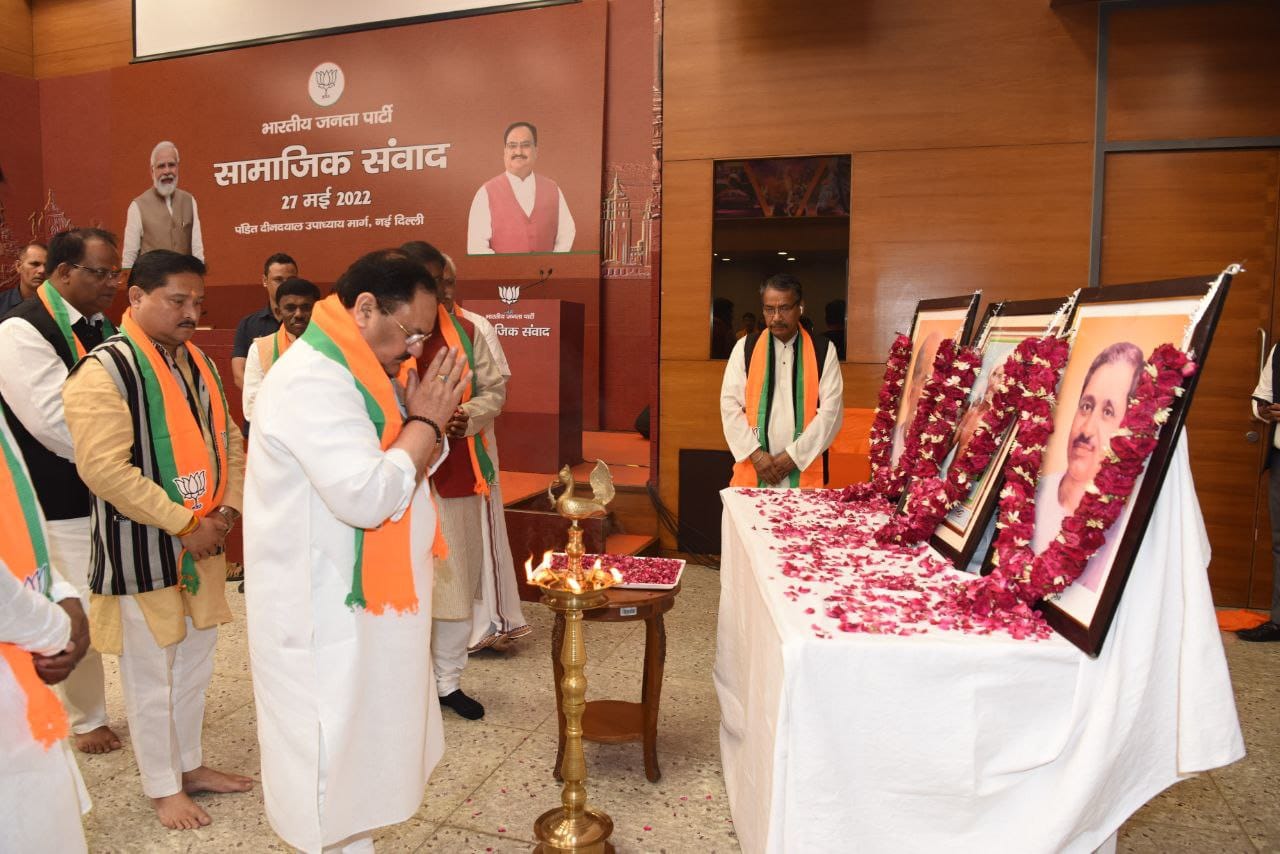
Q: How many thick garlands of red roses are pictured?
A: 3